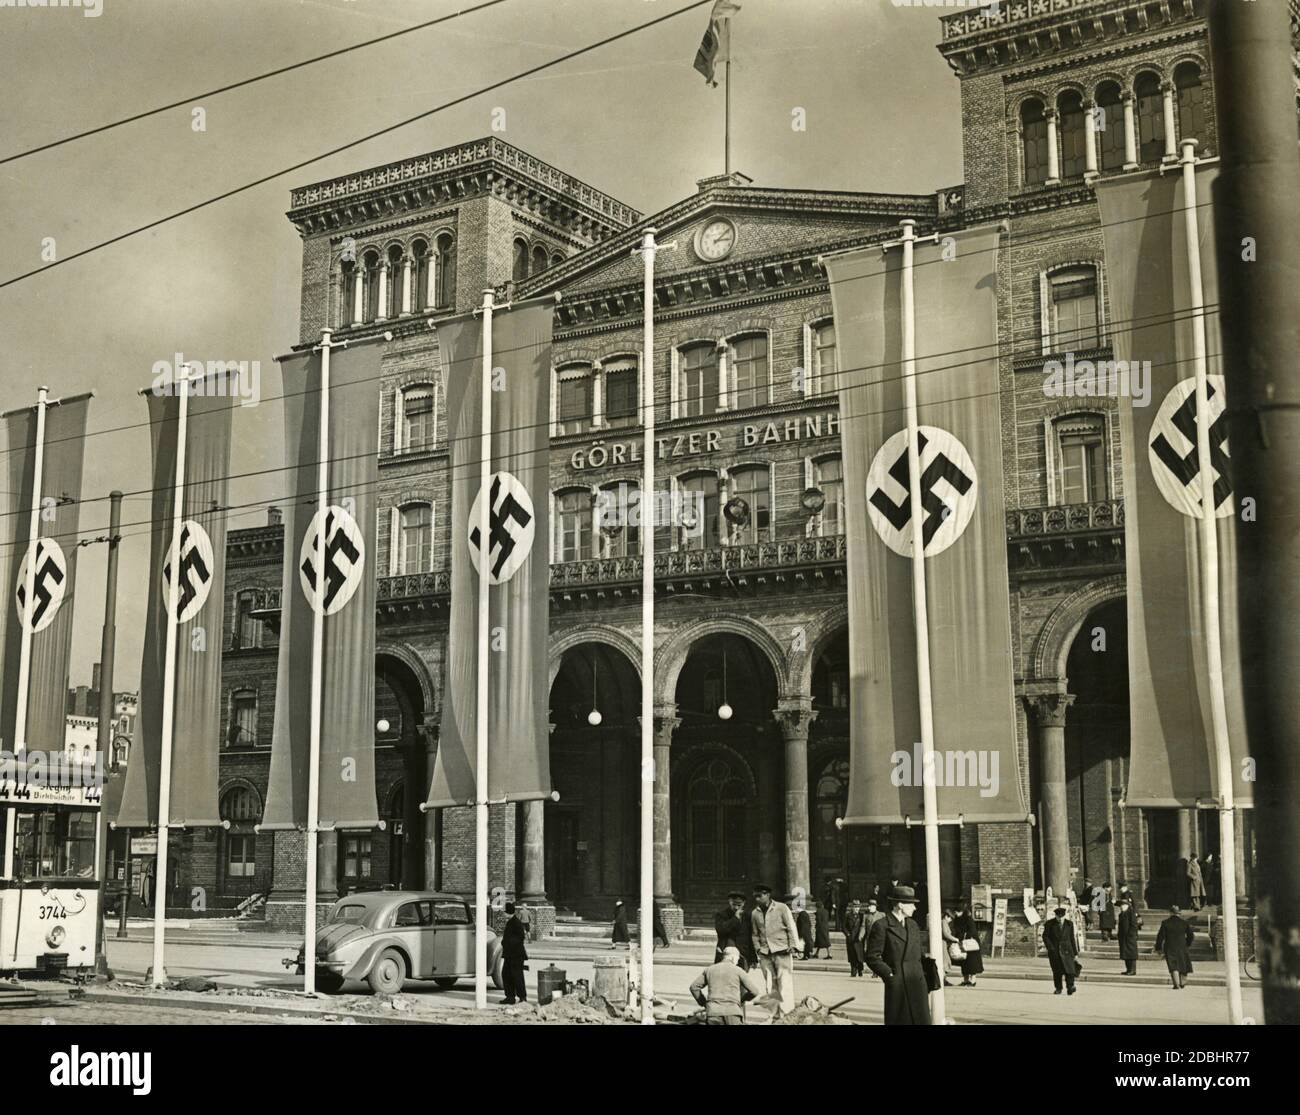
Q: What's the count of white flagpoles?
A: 7